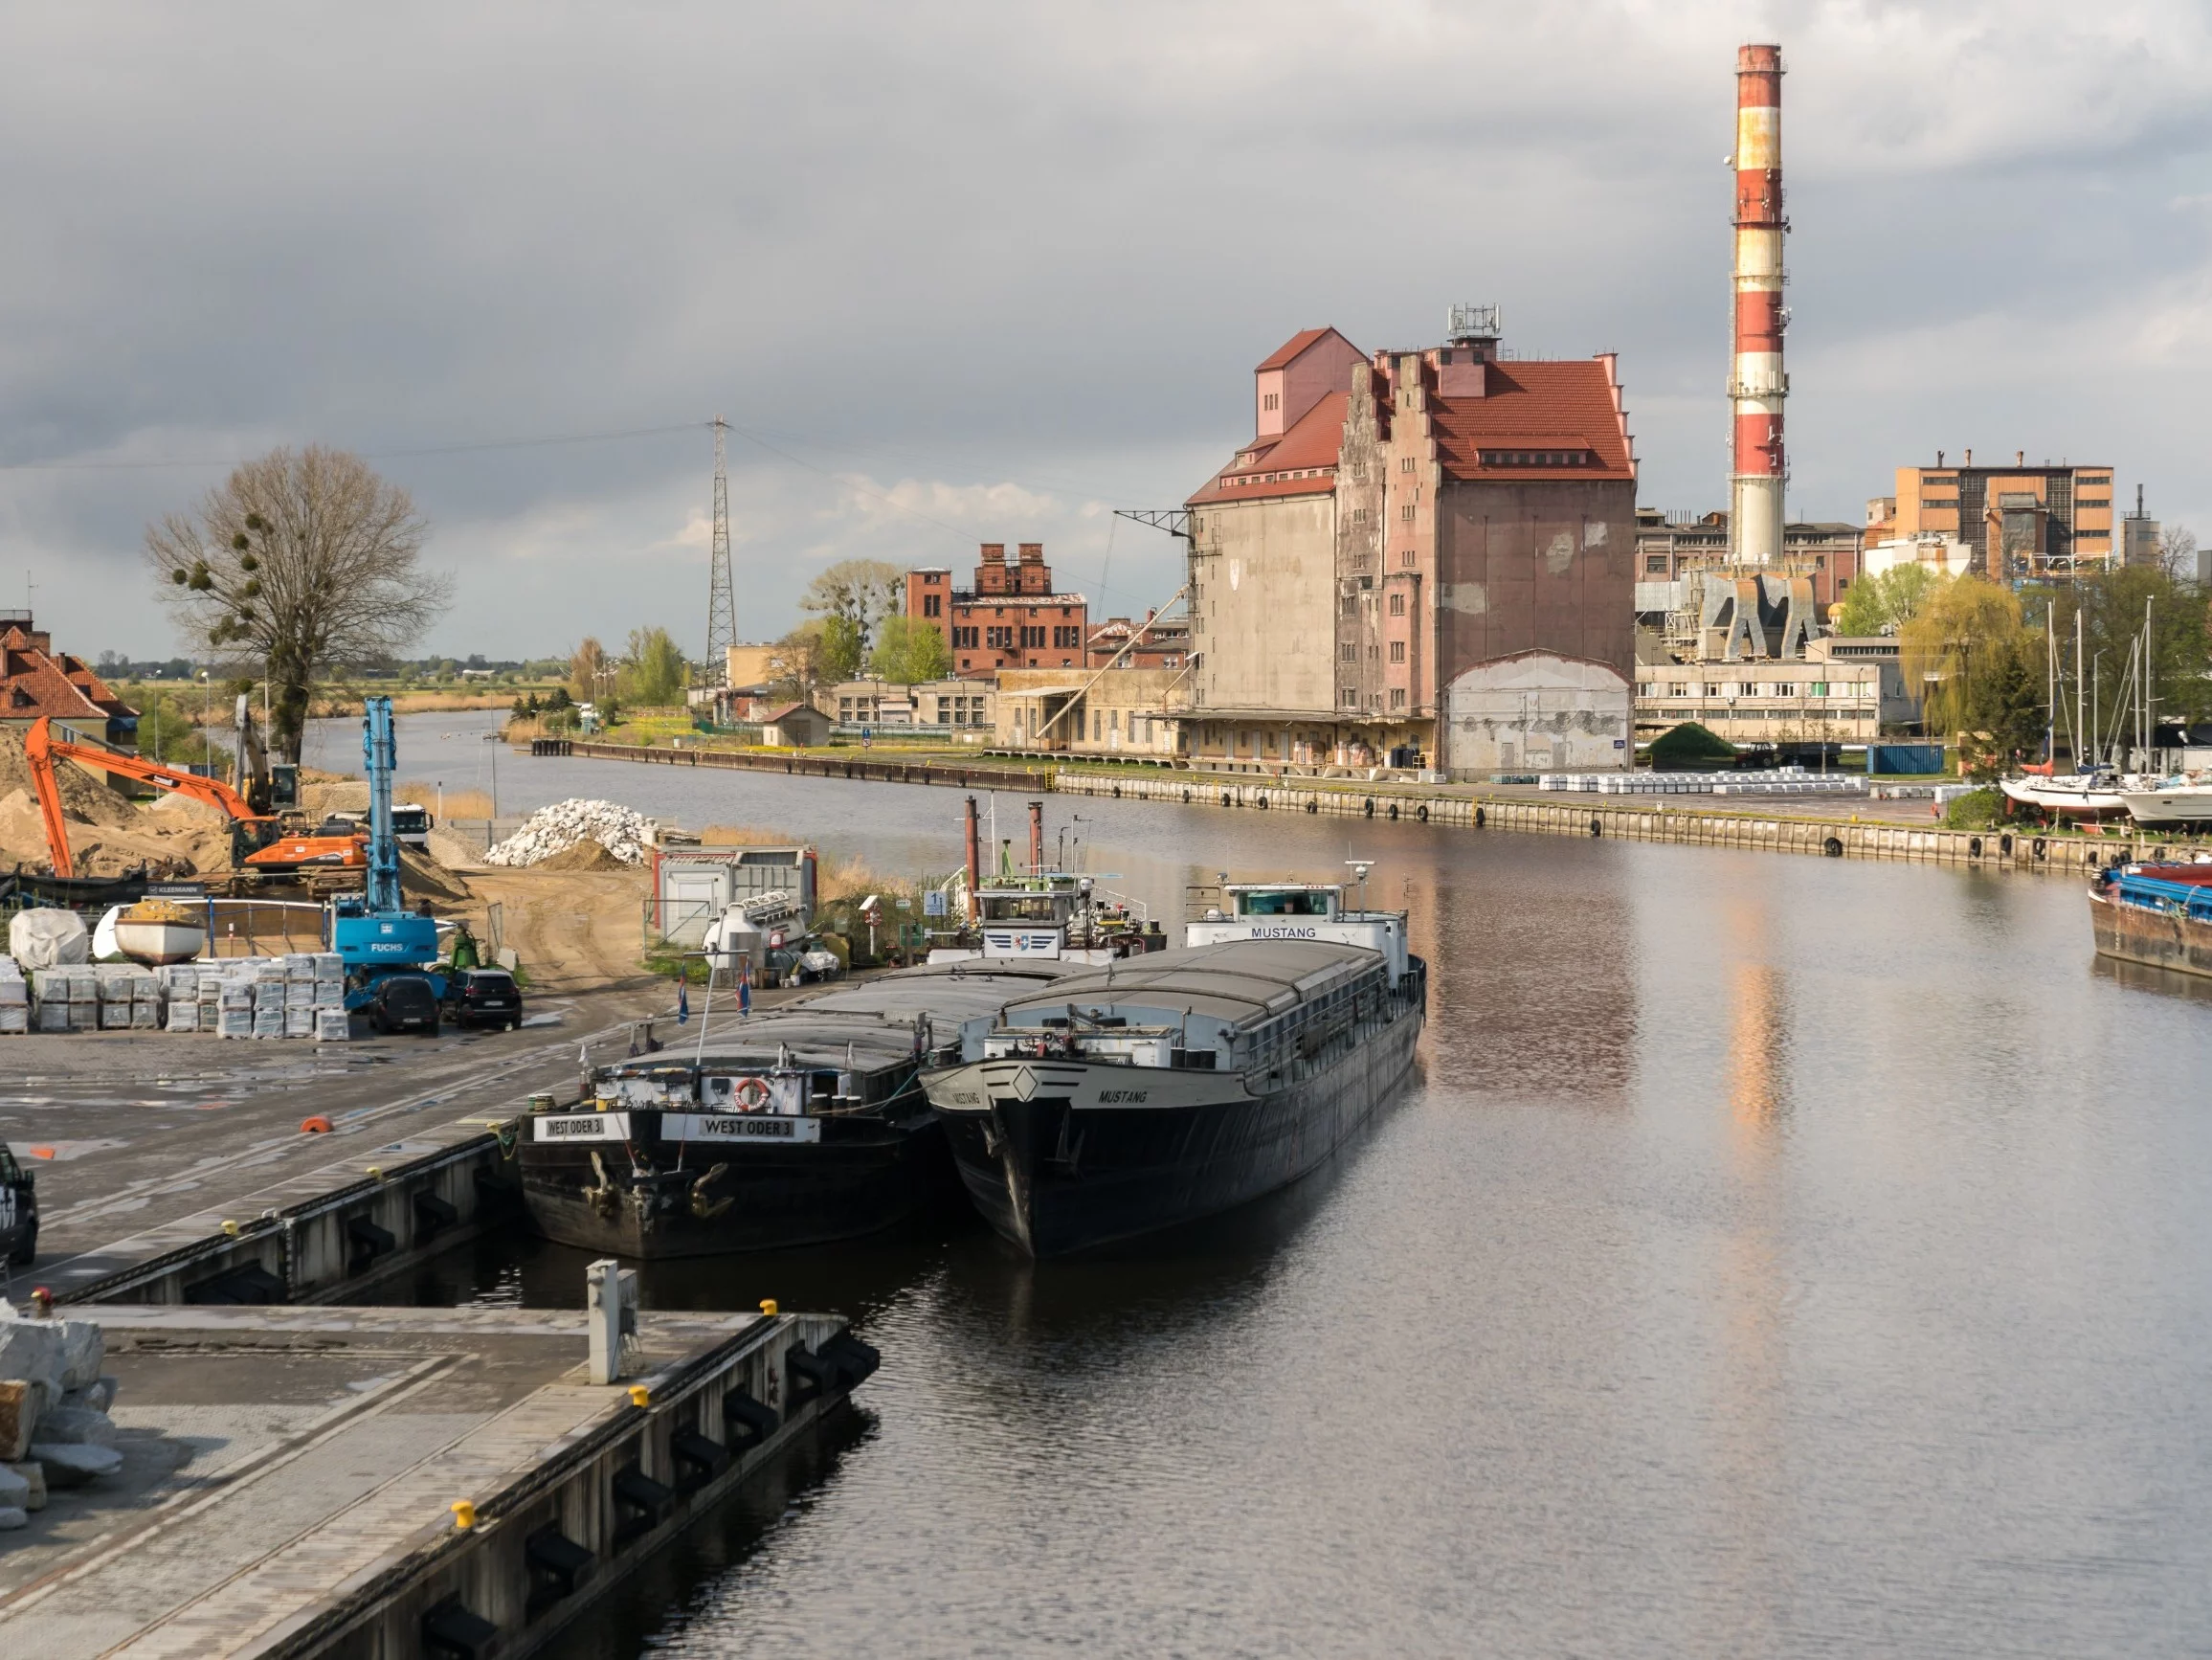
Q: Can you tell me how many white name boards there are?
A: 2